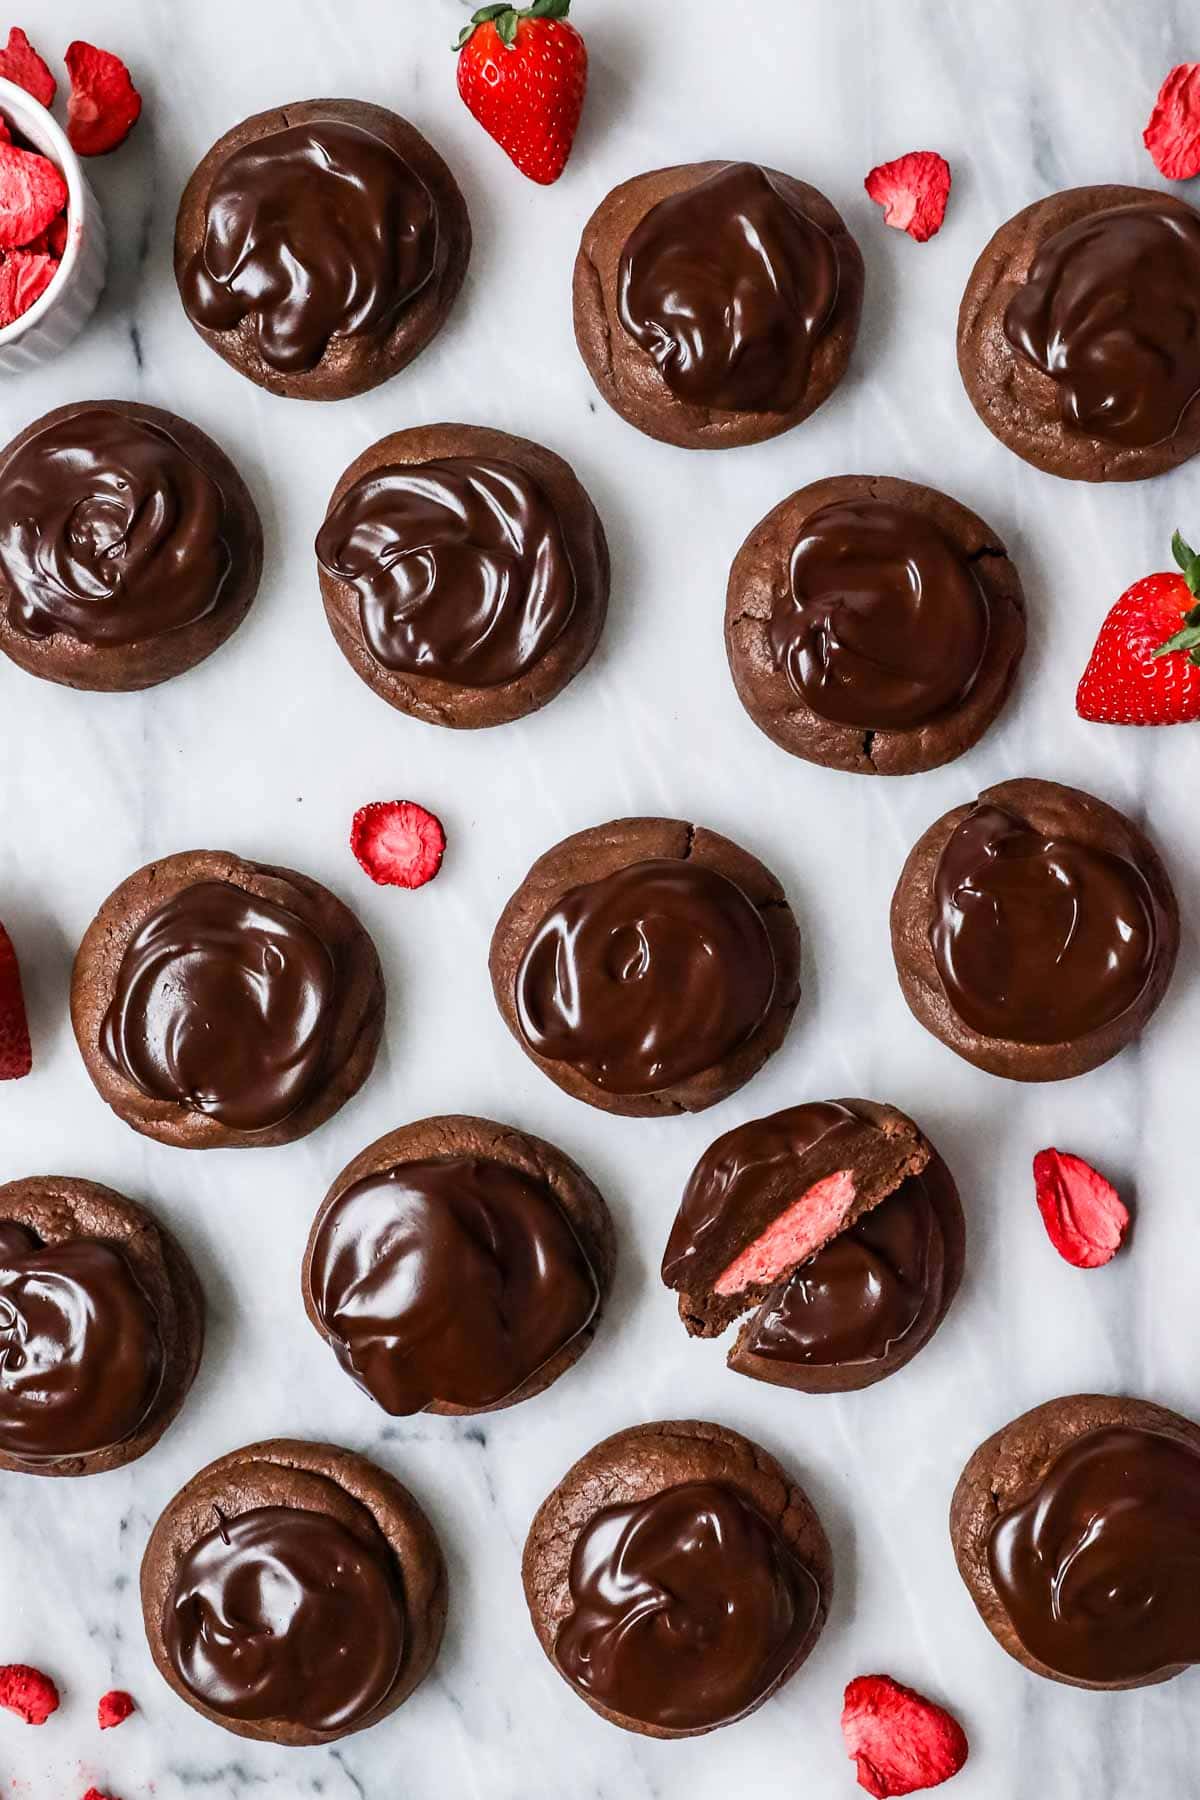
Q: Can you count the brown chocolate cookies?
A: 15